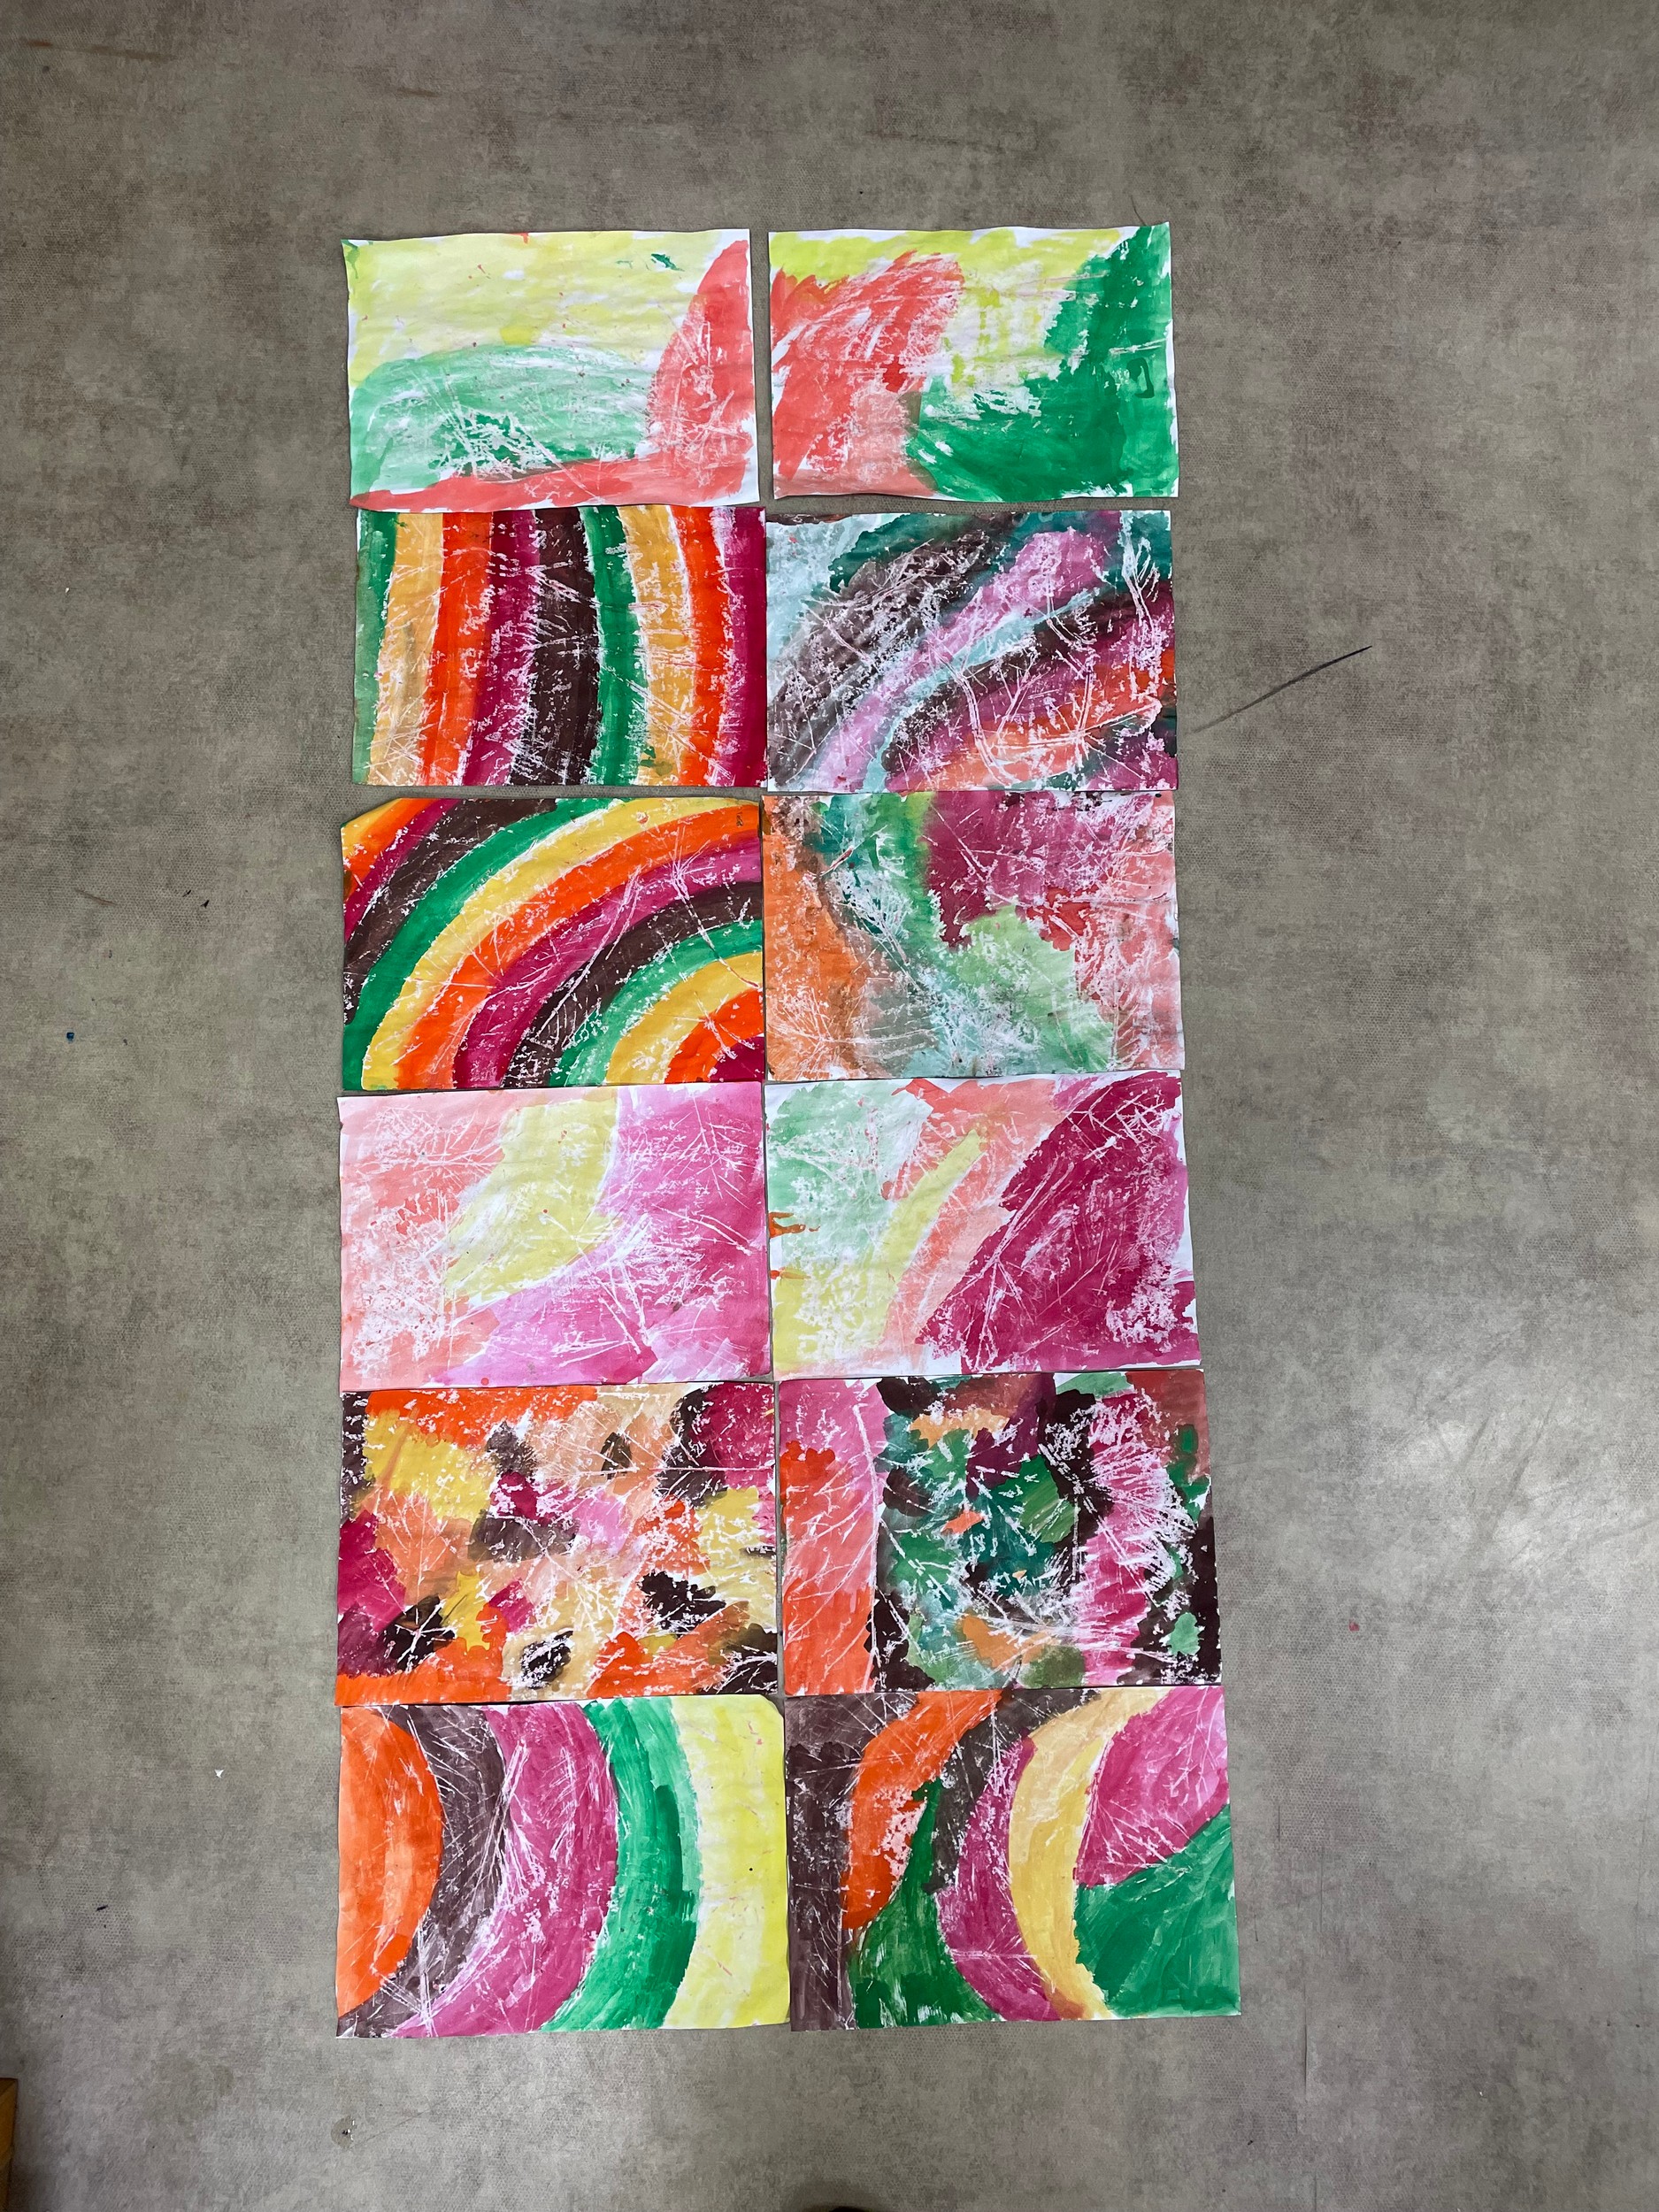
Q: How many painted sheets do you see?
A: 12